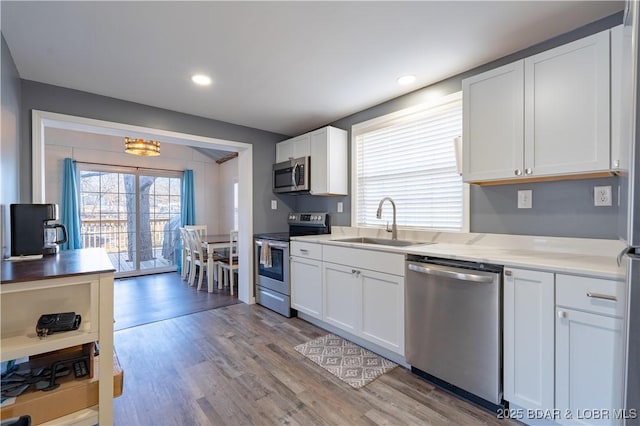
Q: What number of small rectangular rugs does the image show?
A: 1